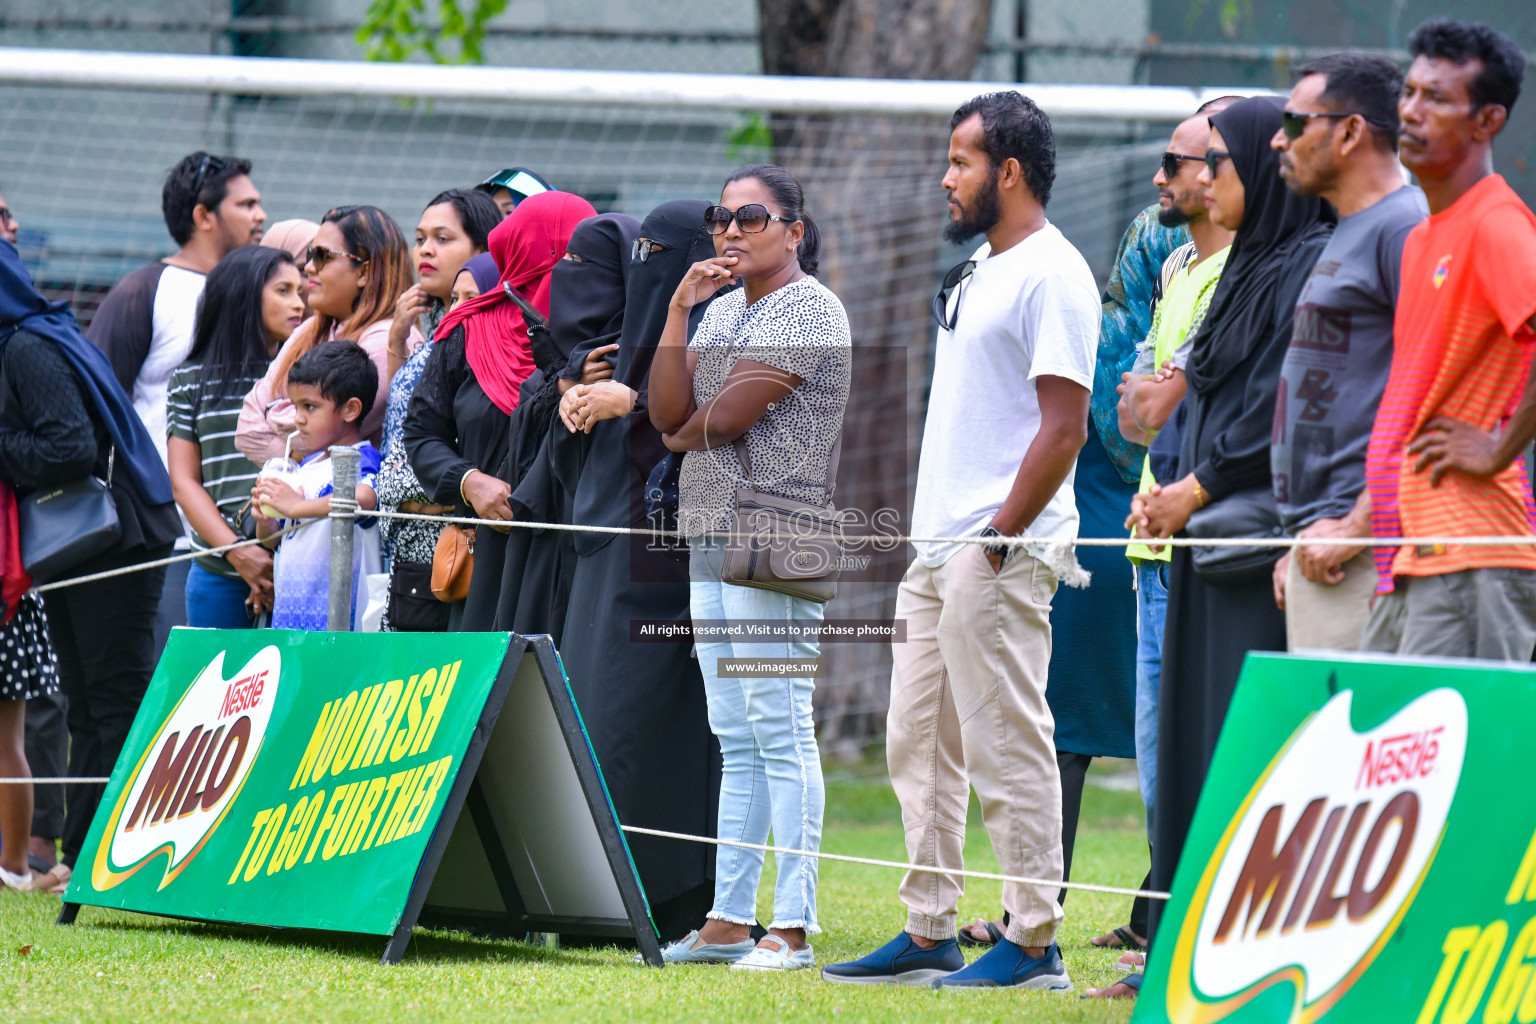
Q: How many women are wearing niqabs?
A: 2